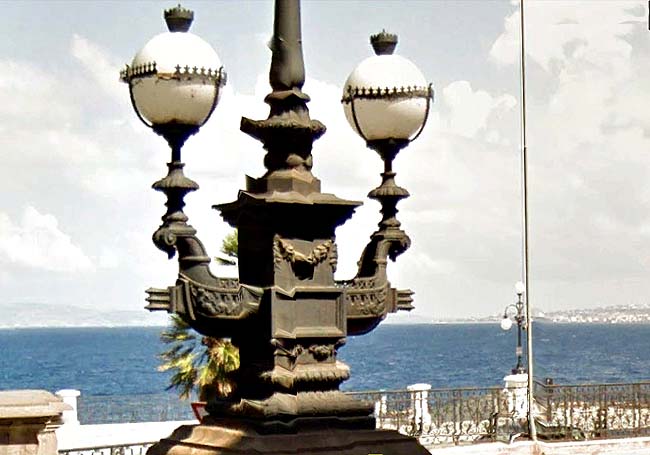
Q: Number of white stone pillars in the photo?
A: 3